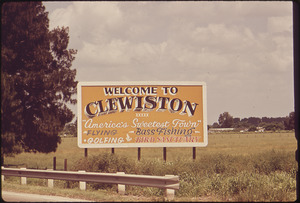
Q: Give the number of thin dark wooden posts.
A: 7